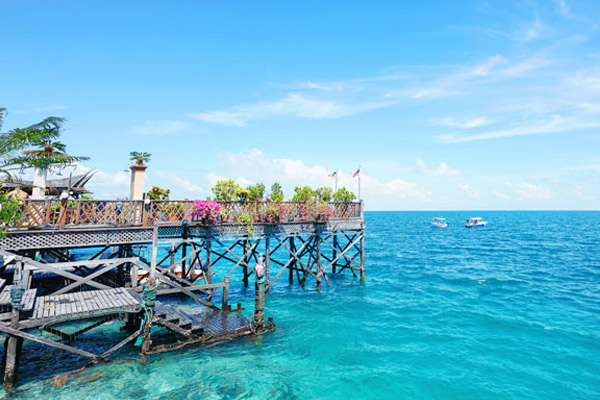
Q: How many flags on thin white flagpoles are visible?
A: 2